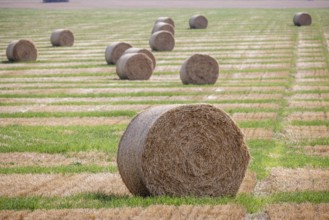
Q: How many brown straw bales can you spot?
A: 12